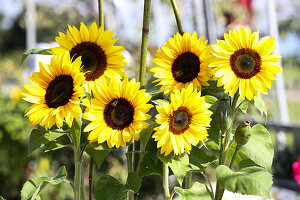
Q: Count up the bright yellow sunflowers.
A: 6